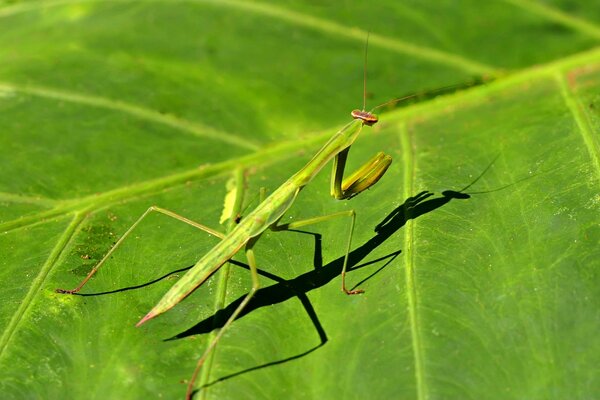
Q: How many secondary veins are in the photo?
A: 8